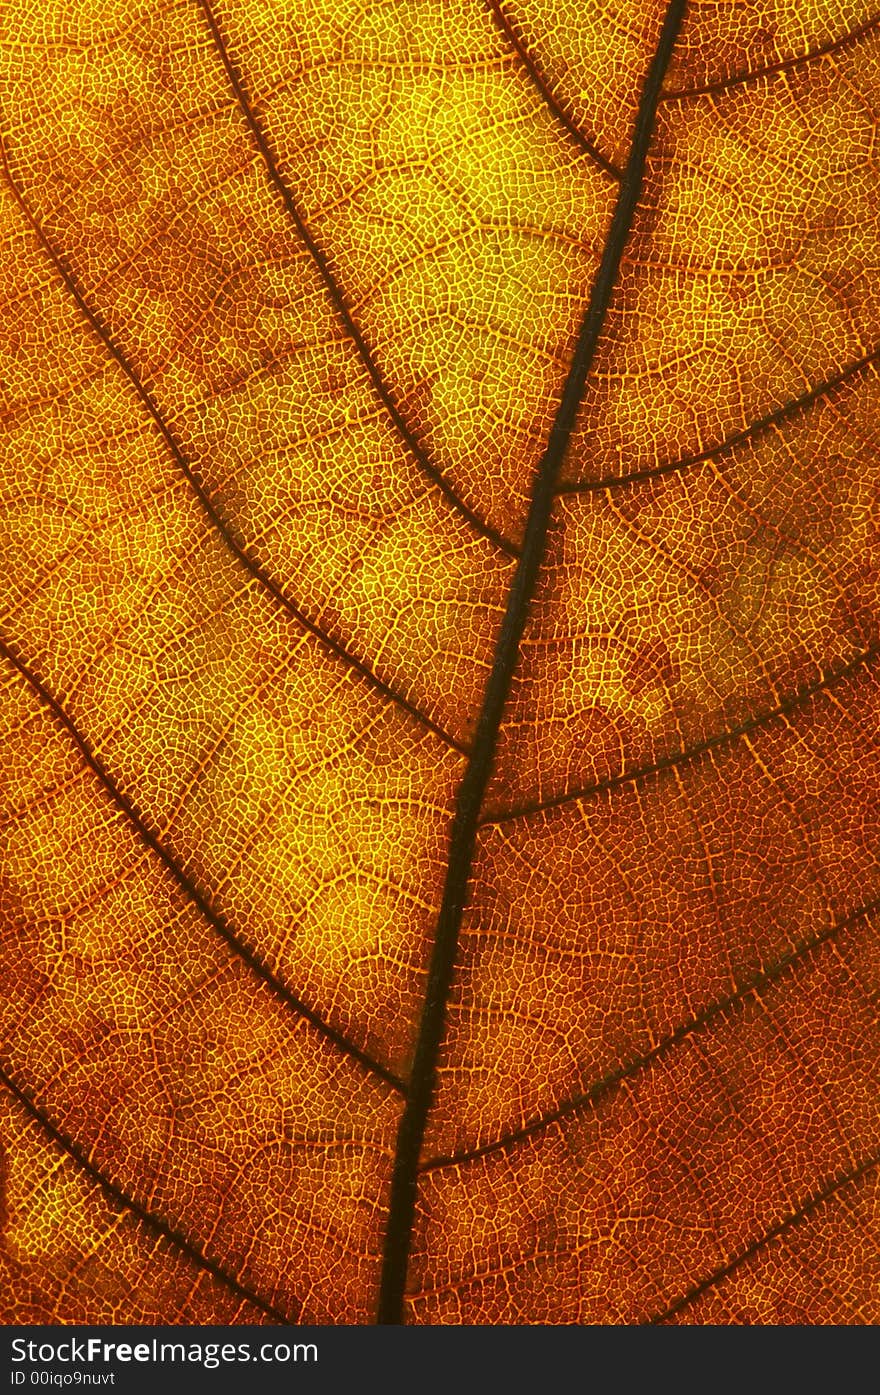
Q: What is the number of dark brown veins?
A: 11